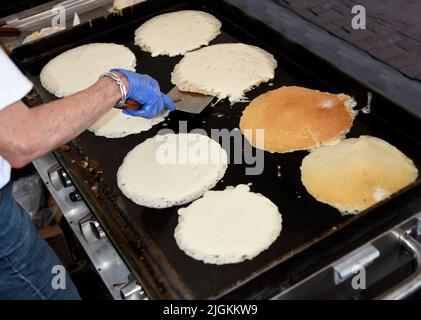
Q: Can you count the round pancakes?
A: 8